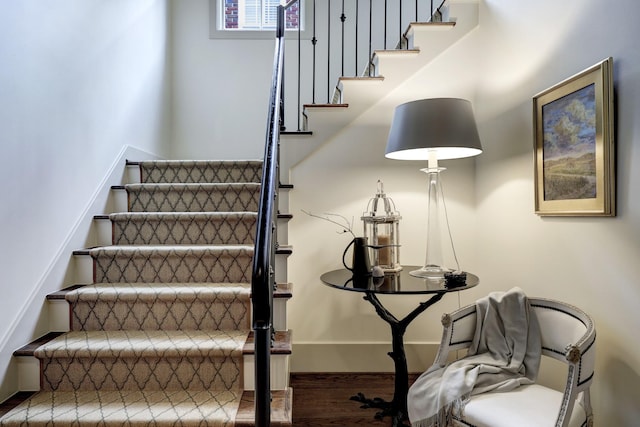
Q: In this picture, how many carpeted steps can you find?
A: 7